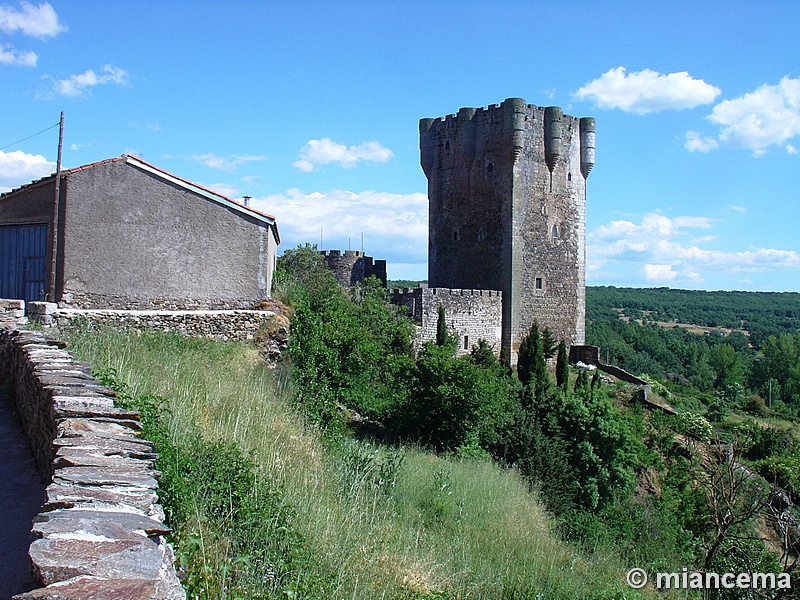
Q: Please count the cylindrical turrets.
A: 5